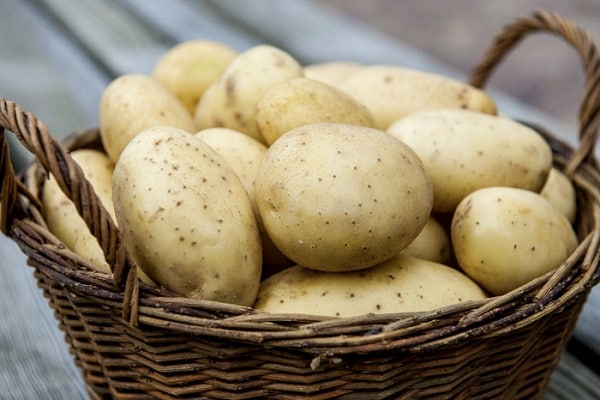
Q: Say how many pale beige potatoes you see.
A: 15